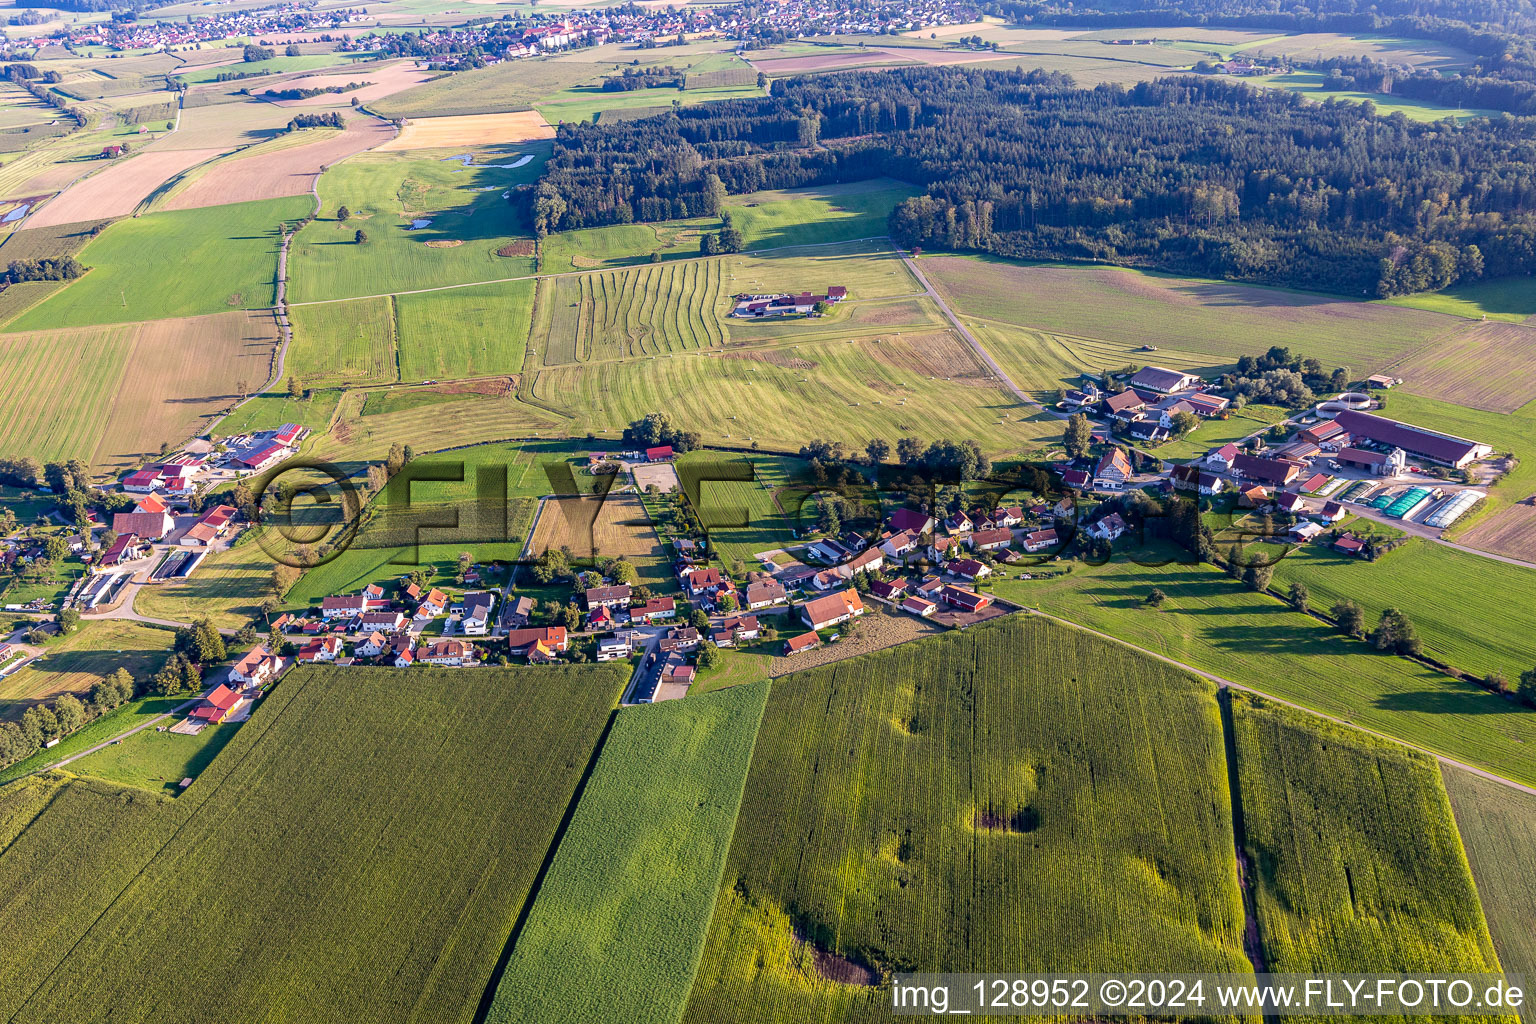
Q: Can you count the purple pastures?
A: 0